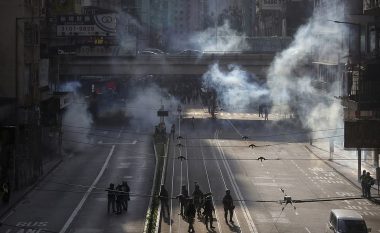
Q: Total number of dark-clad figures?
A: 11